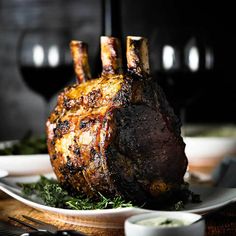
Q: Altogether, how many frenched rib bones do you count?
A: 3